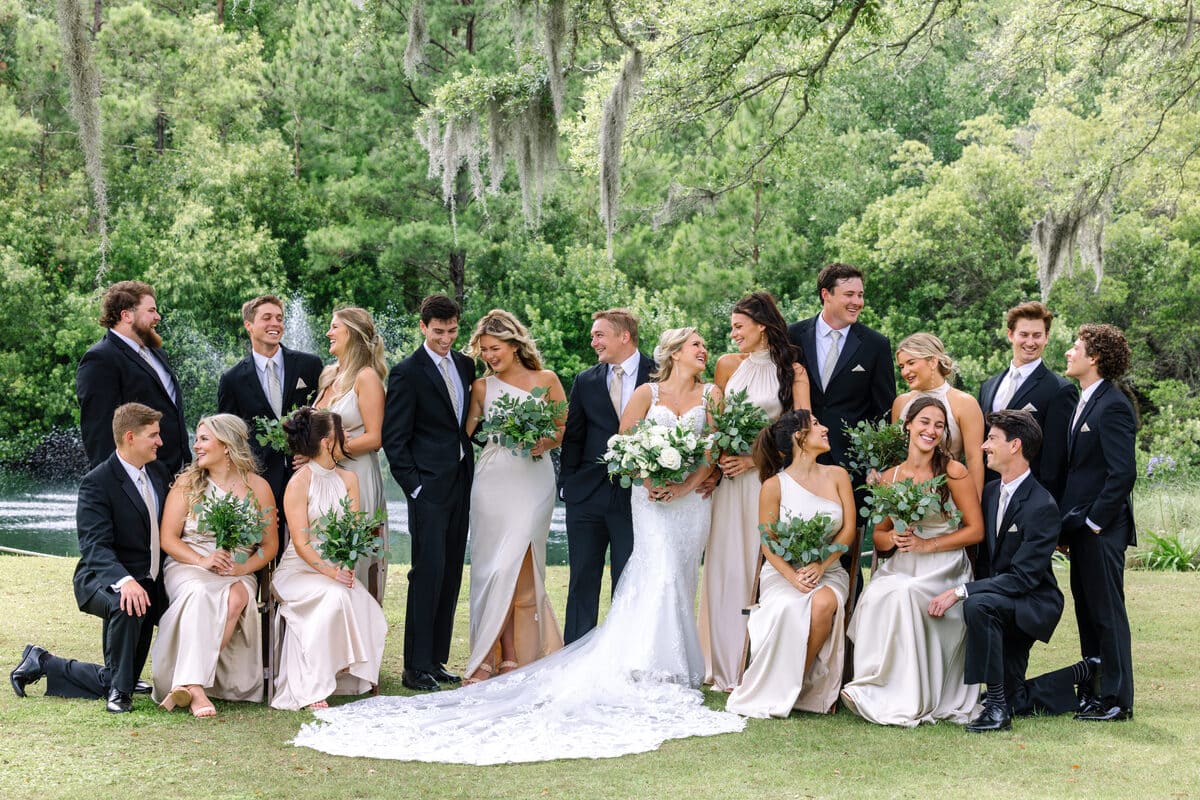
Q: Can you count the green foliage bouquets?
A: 8